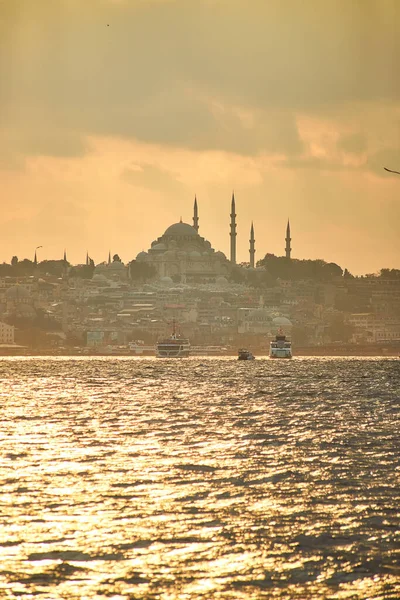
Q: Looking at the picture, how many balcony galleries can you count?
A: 9